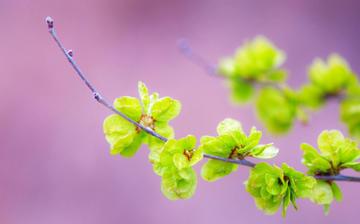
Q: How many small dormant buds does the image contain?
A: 3